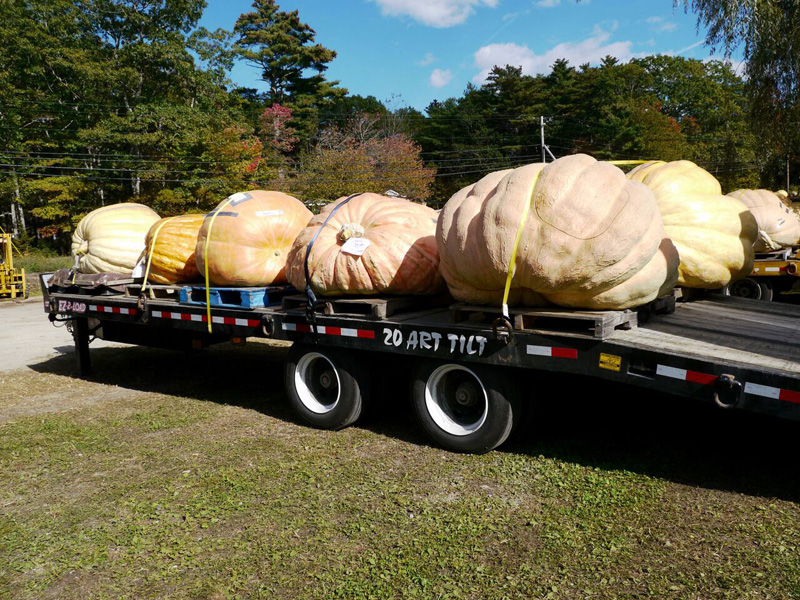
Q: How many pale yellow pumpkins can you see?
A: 2